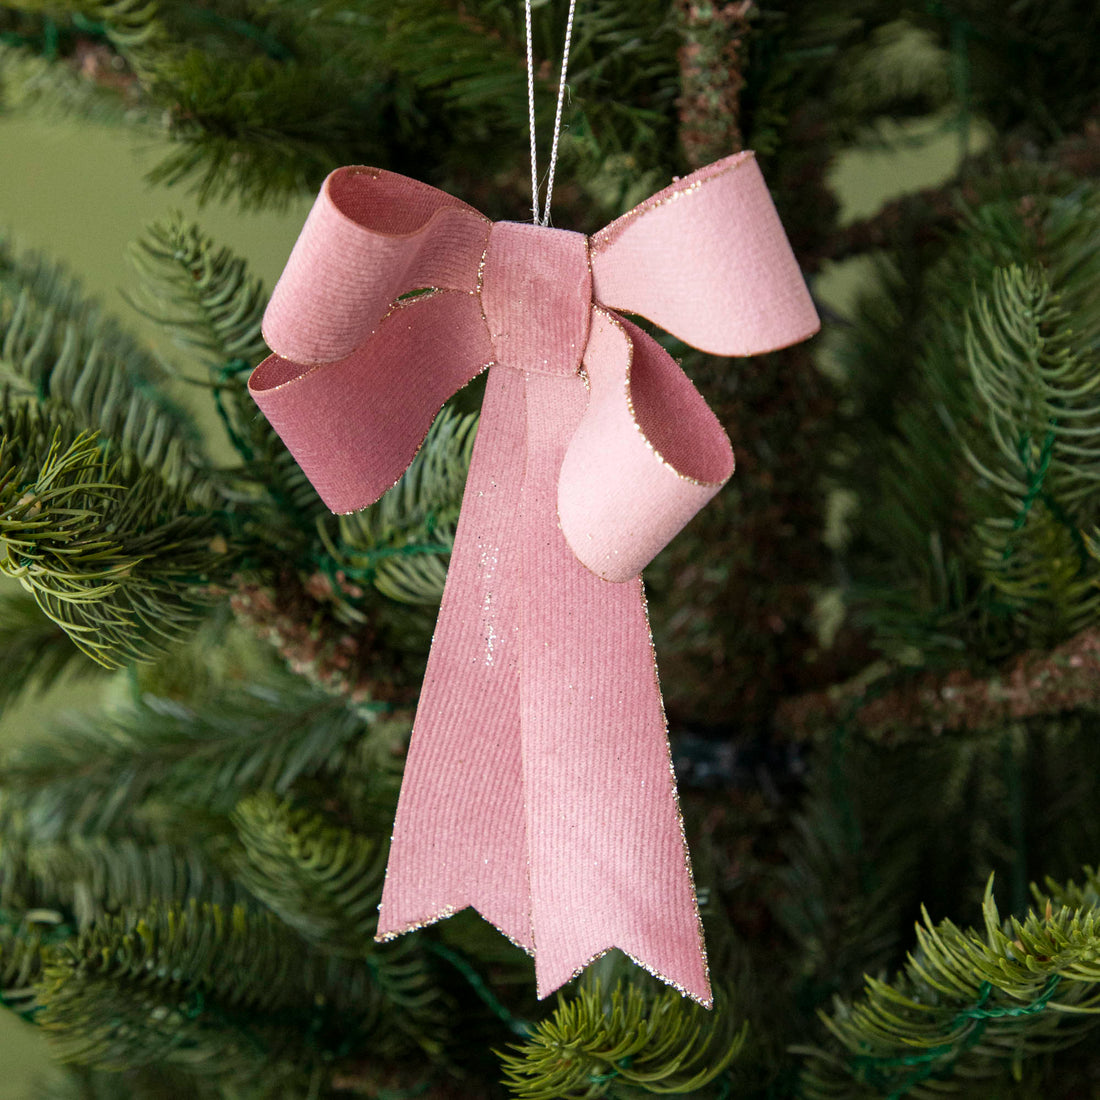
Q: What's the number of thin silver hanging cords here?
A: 2